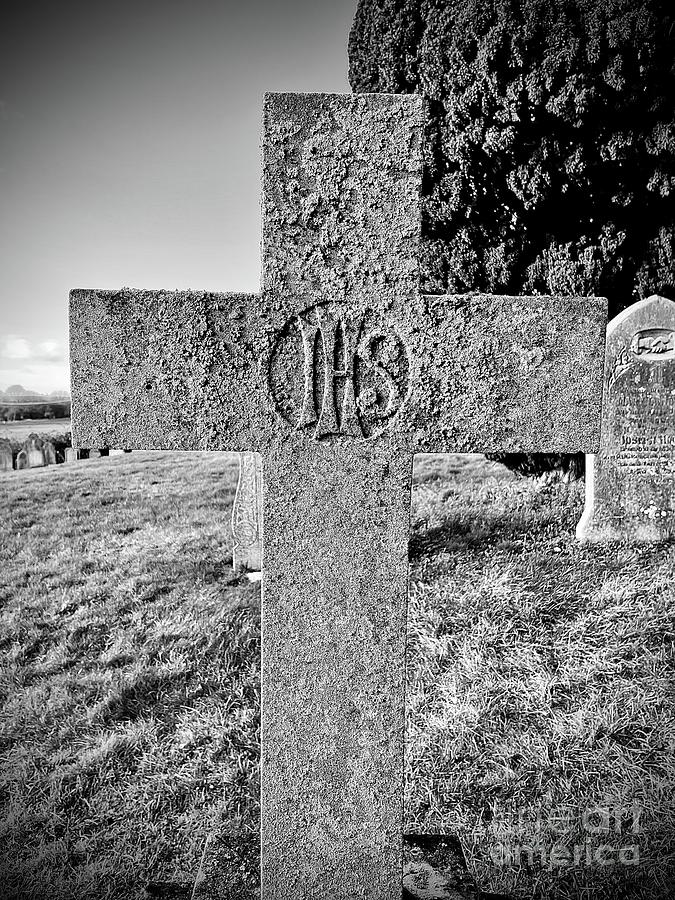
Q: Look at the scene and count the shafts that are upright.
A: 1